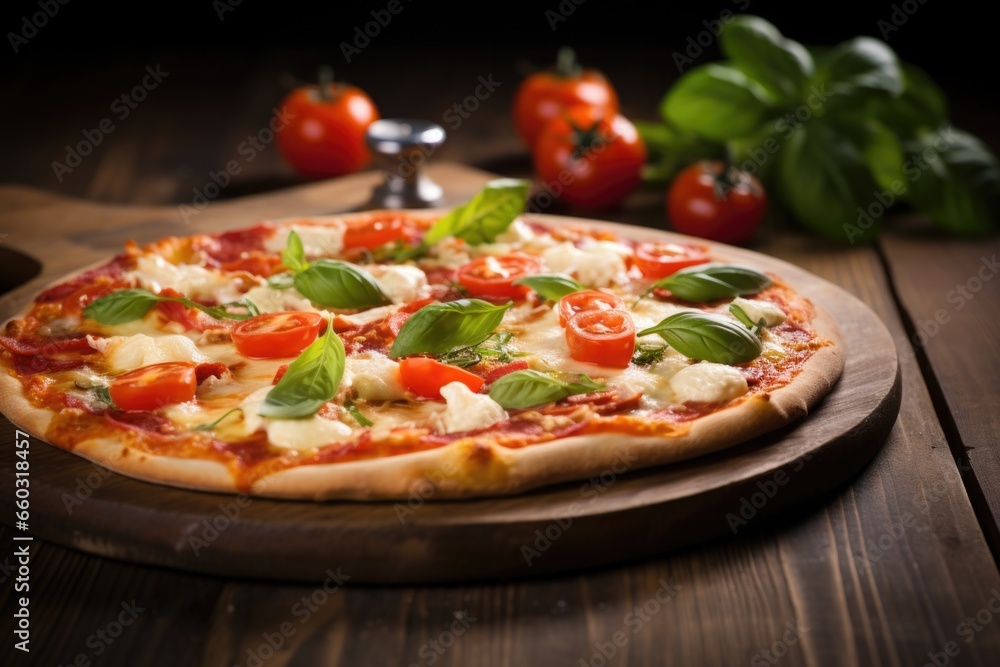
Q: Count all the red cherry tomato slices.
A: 8